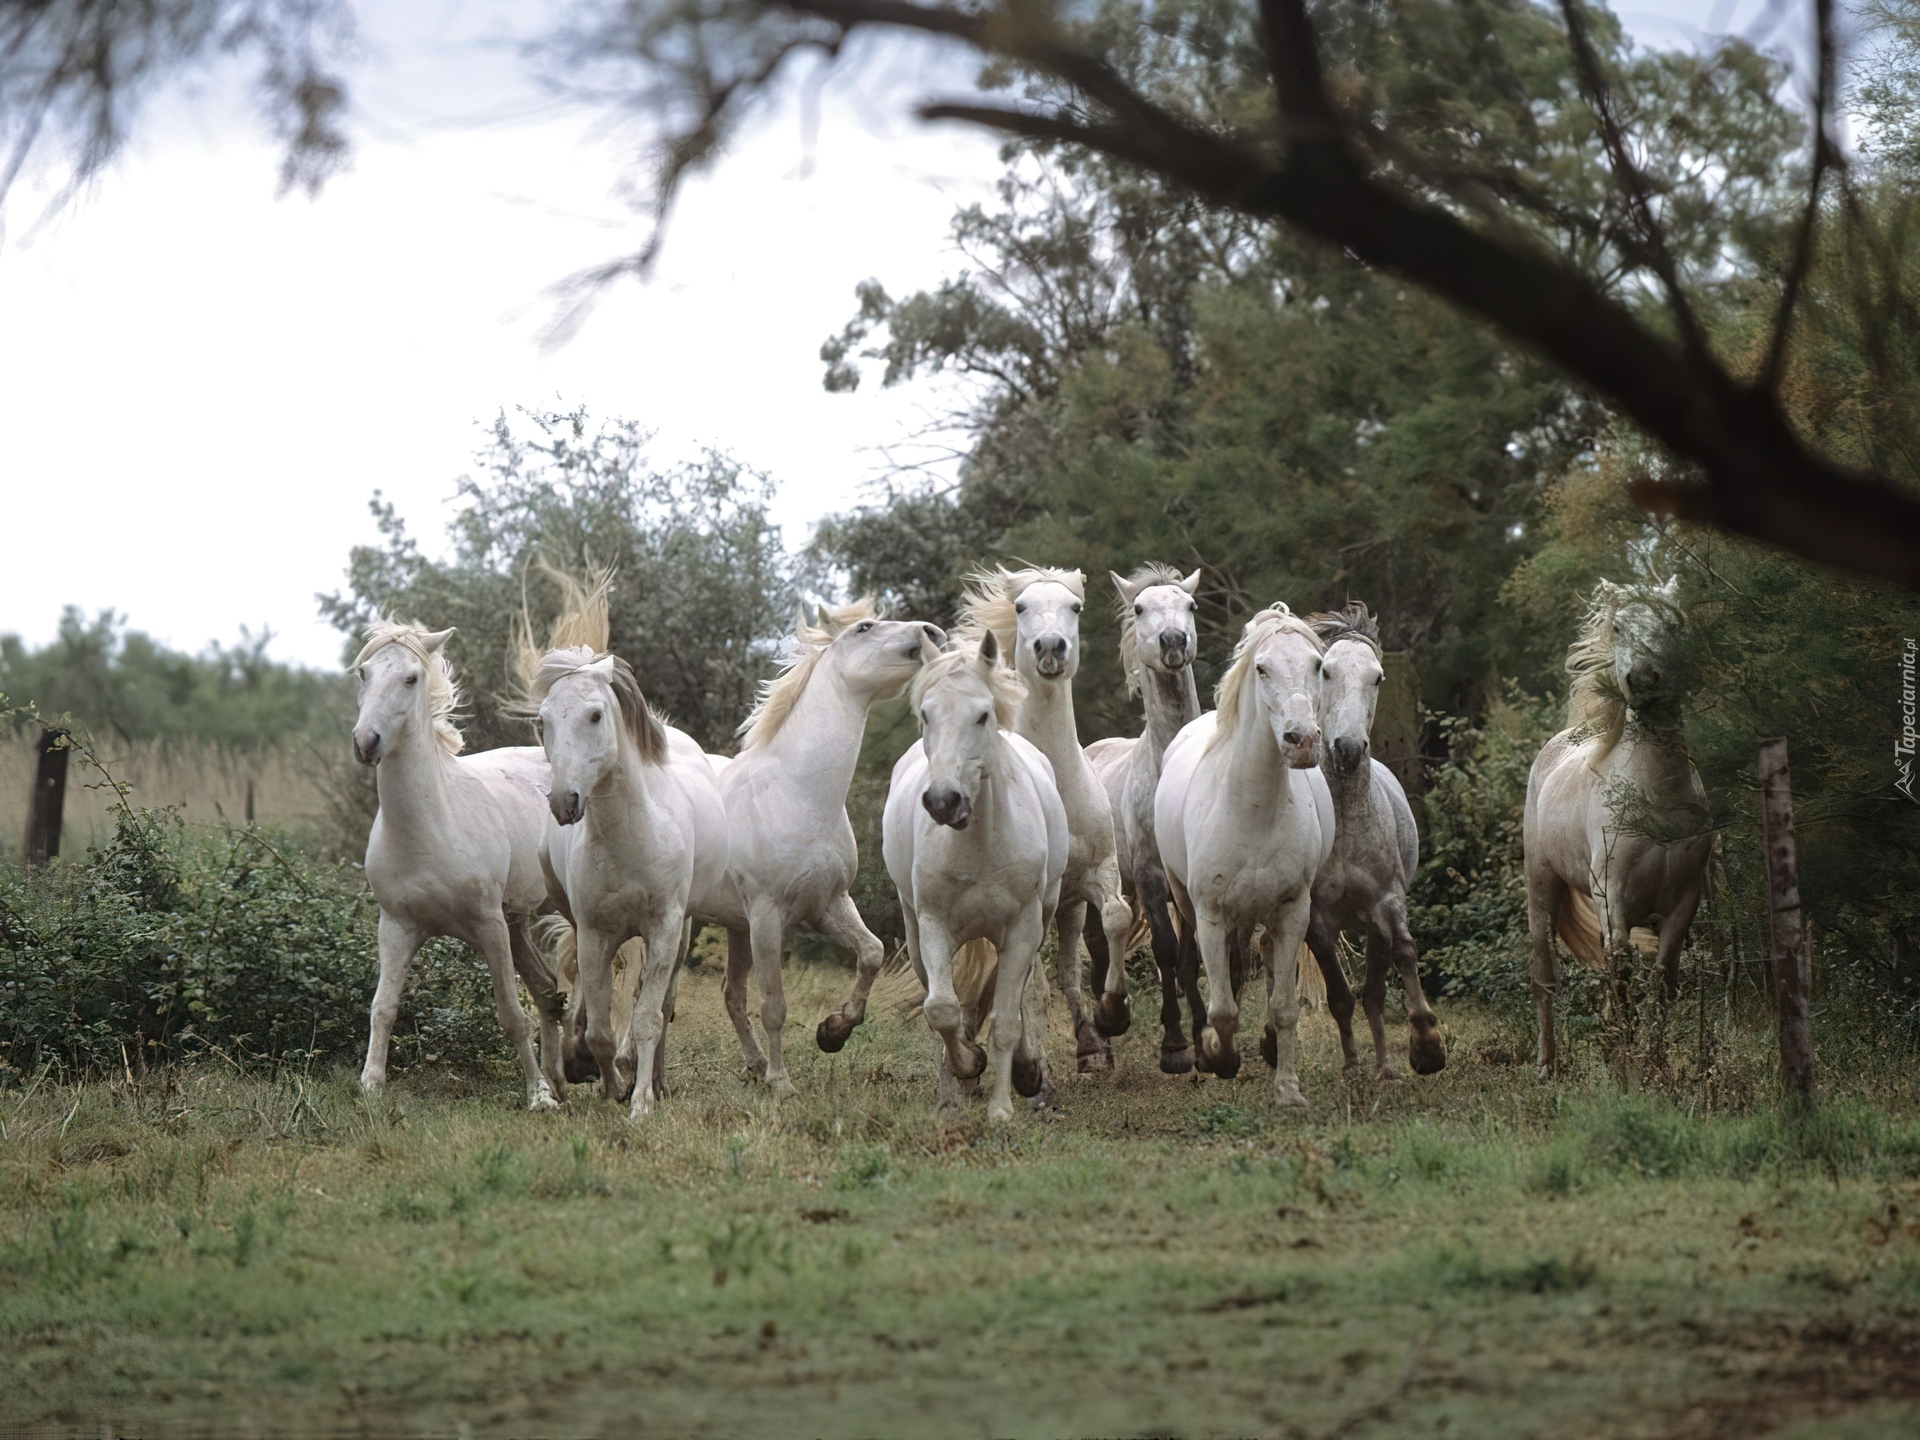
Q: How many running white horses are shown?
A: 9